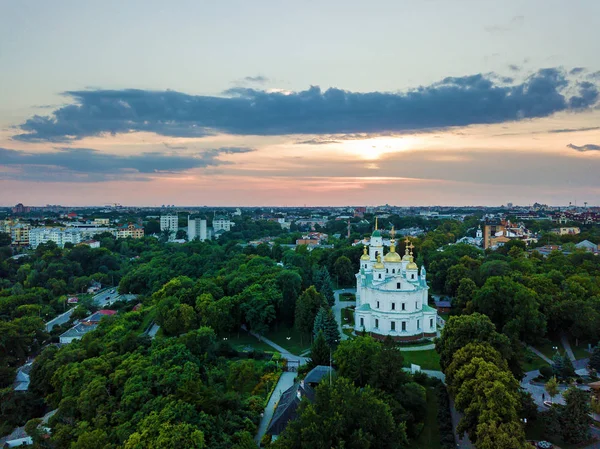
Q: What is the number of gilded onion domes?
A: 5